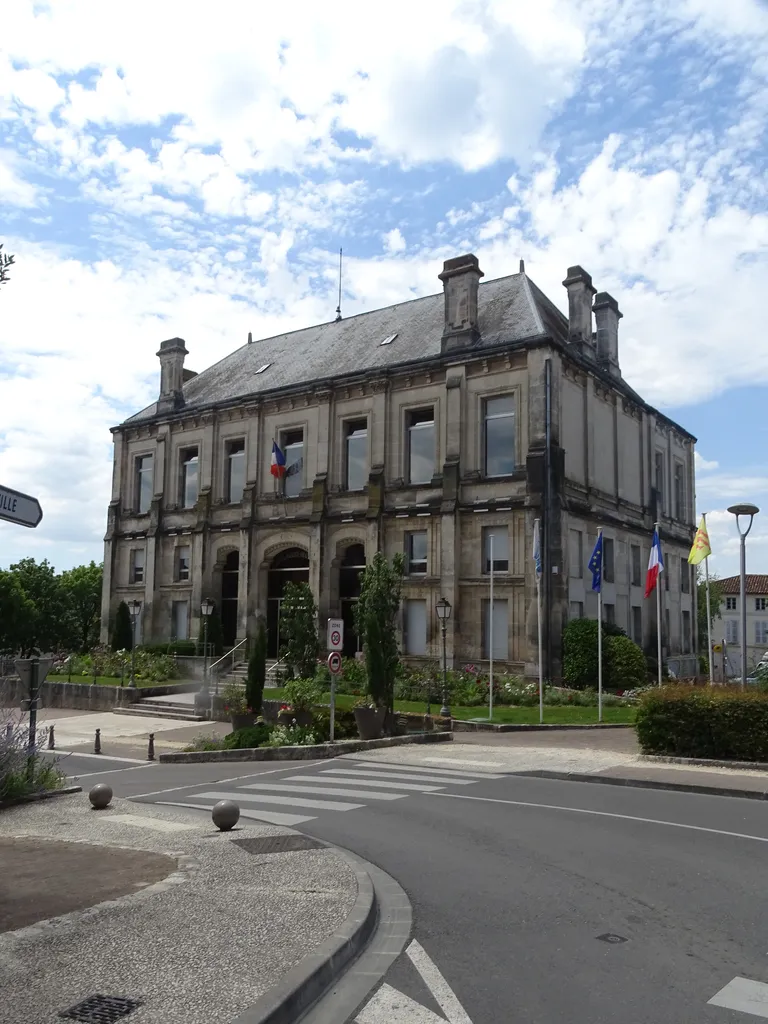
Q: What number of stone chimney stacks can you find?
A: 4